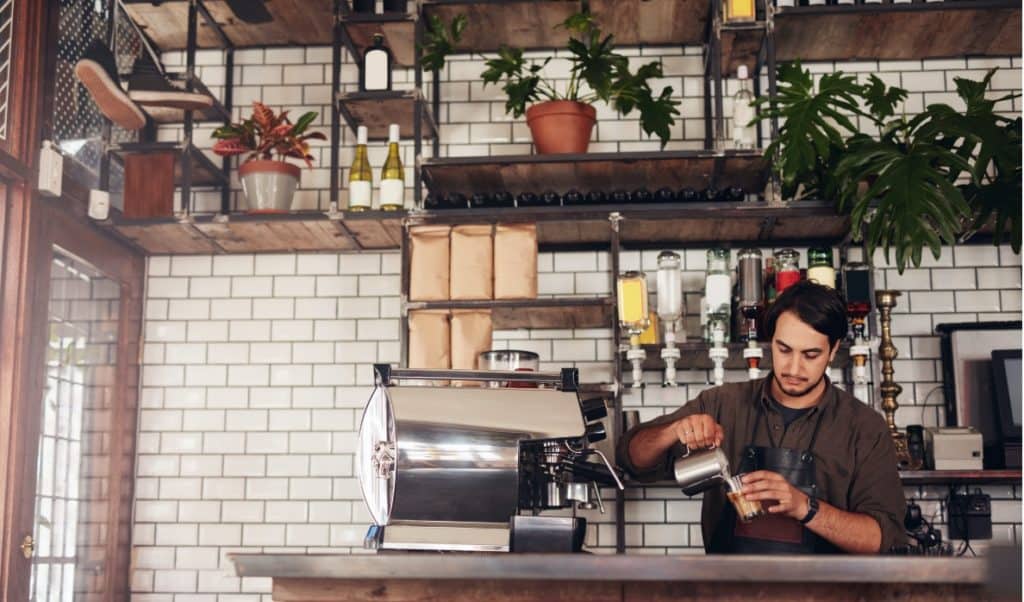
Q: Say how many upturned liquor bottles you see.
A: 7